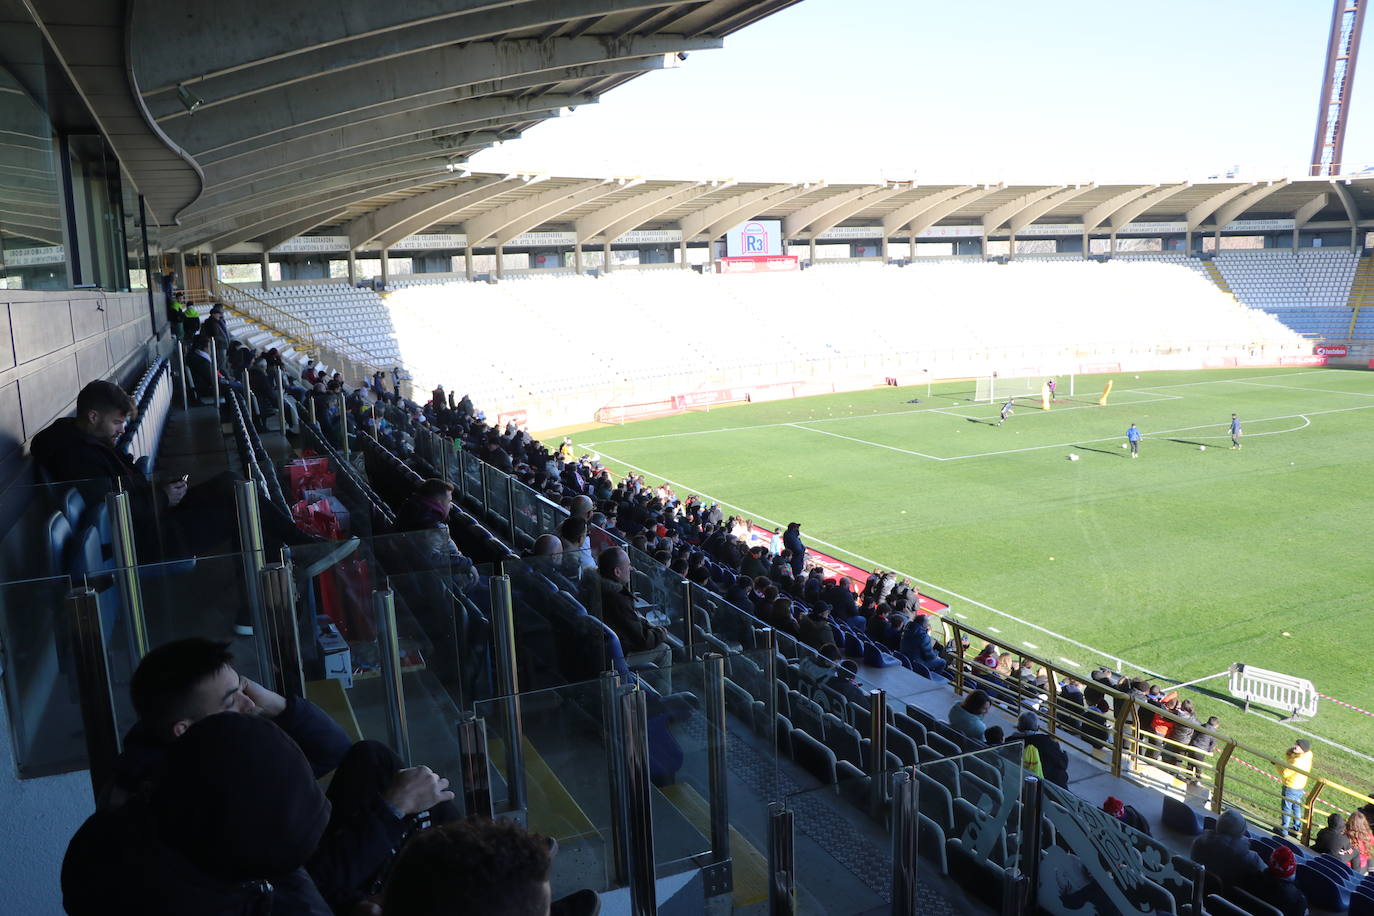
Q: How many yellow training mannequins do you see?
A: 2